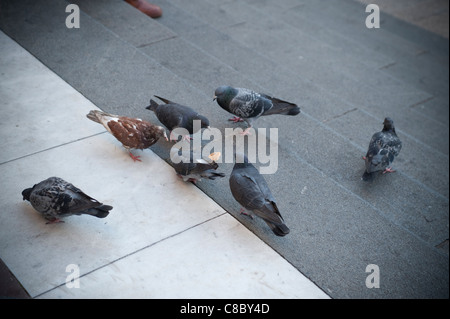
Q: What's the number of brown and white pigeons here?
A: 1